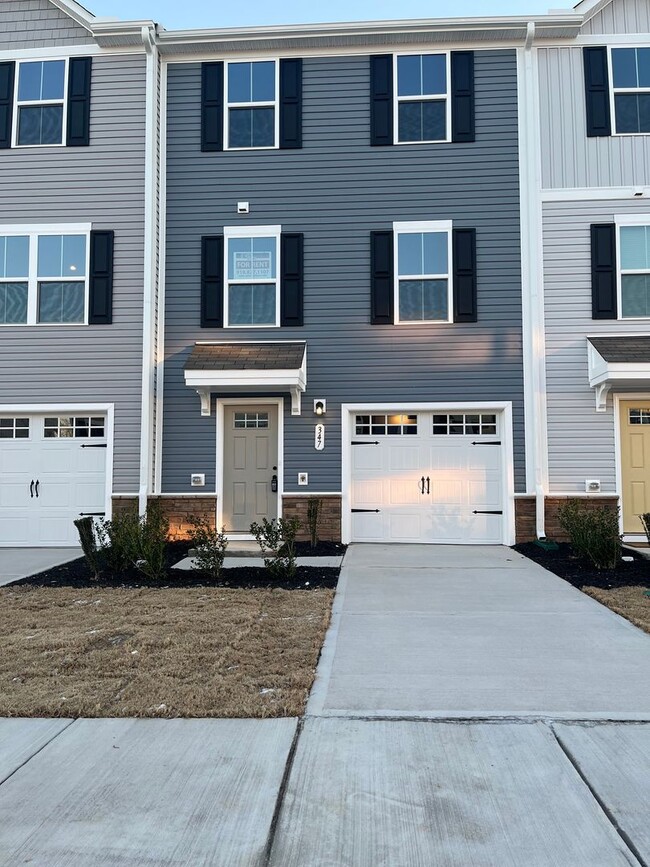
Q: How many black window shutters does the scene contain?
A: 13